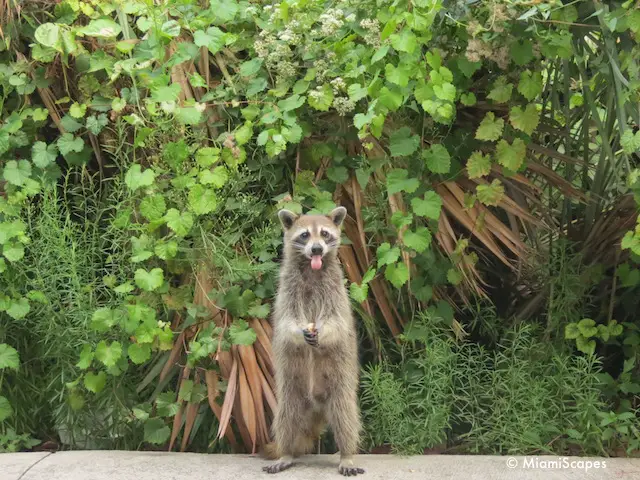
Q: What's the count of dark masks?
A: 1